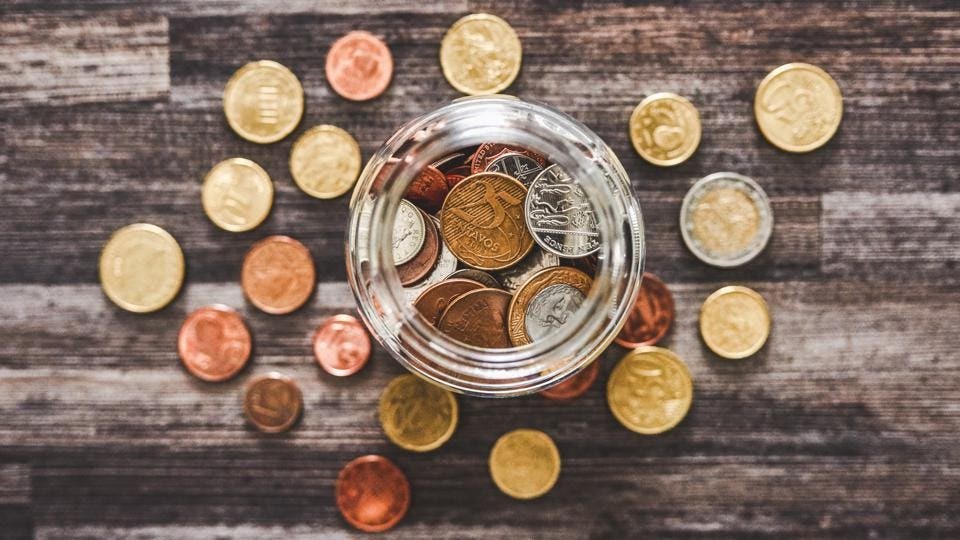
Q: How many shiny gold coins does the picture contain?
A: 11